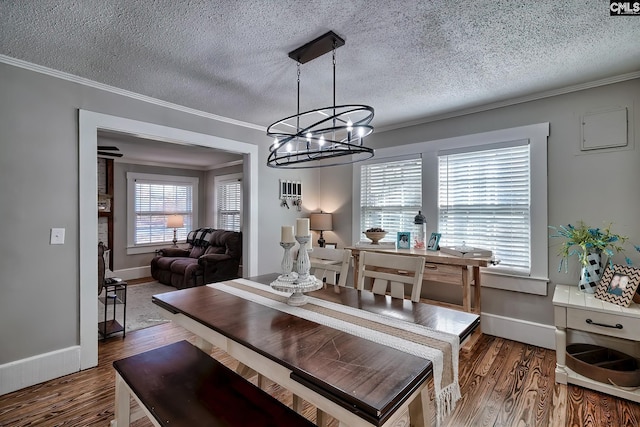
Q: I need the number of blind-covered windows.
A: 4